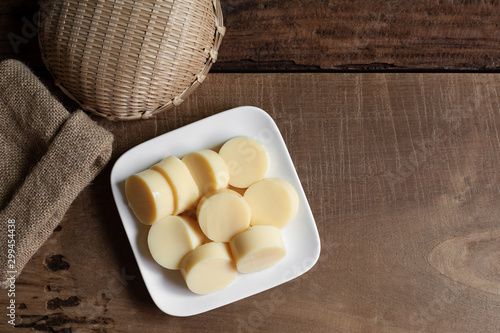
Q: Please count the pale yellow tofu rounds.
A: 9